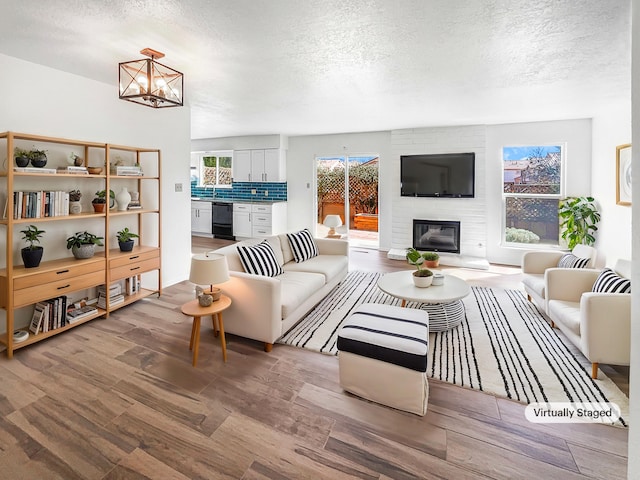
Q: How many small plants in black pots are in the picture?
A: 4